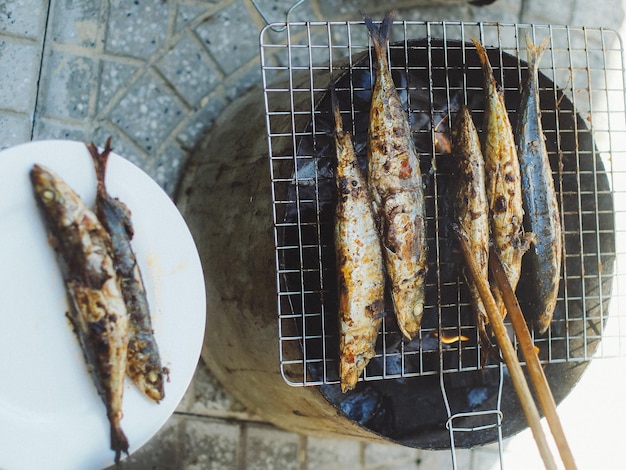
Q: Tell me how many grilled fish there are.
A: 7